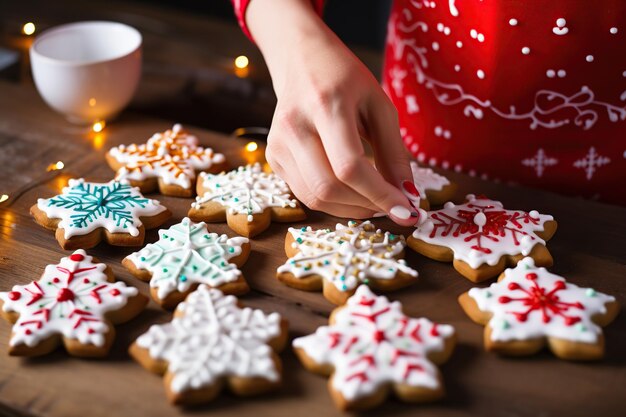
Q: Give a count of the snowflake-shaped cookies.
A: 11